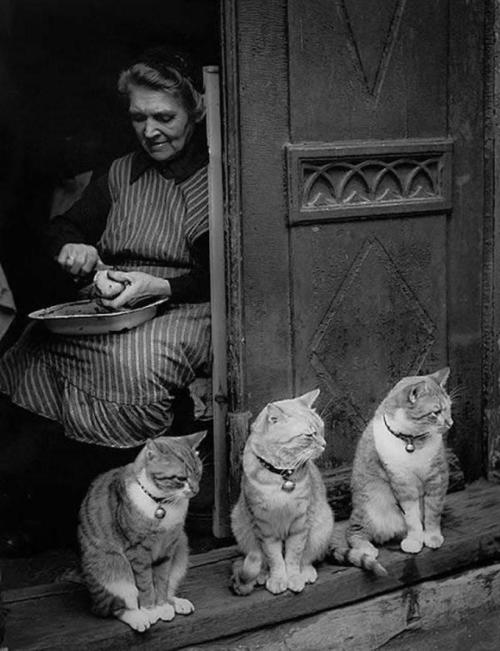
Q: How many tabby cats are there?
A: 3